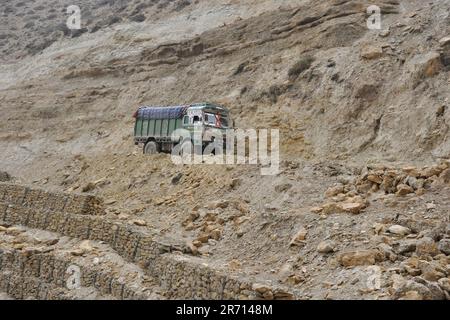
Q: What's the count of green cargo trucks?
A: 1